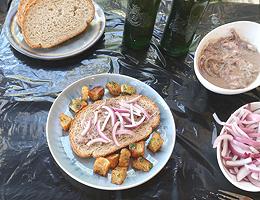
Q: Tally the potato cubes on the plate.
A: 13